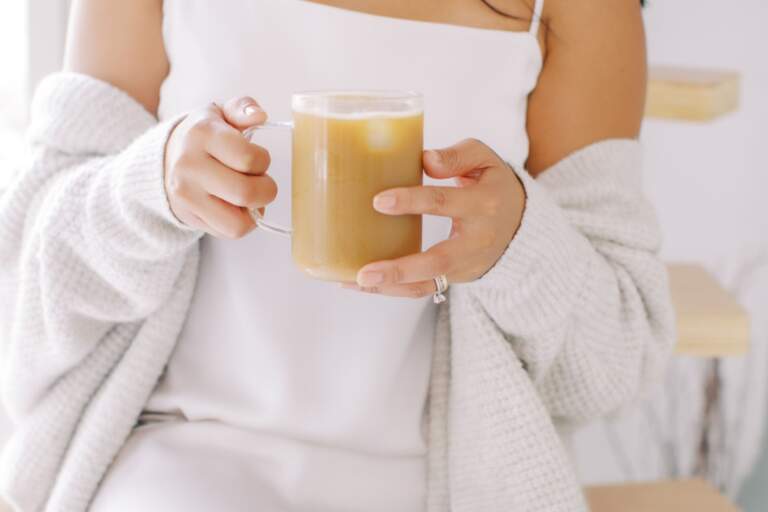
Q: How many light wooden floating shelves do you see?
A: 3